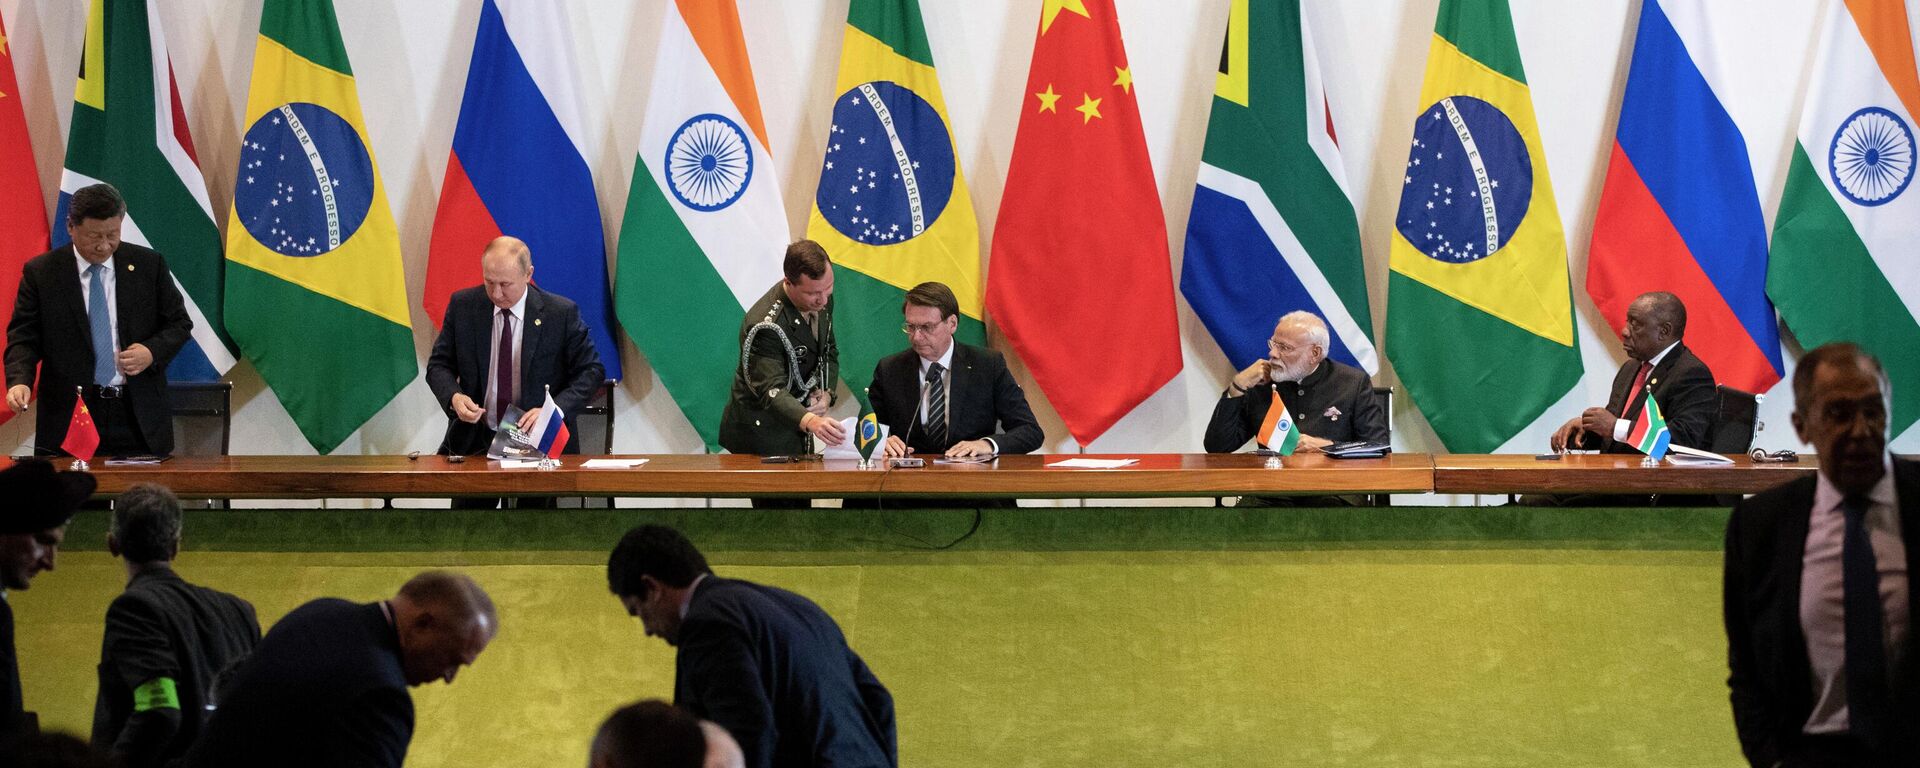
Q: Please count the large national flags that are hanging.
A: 11